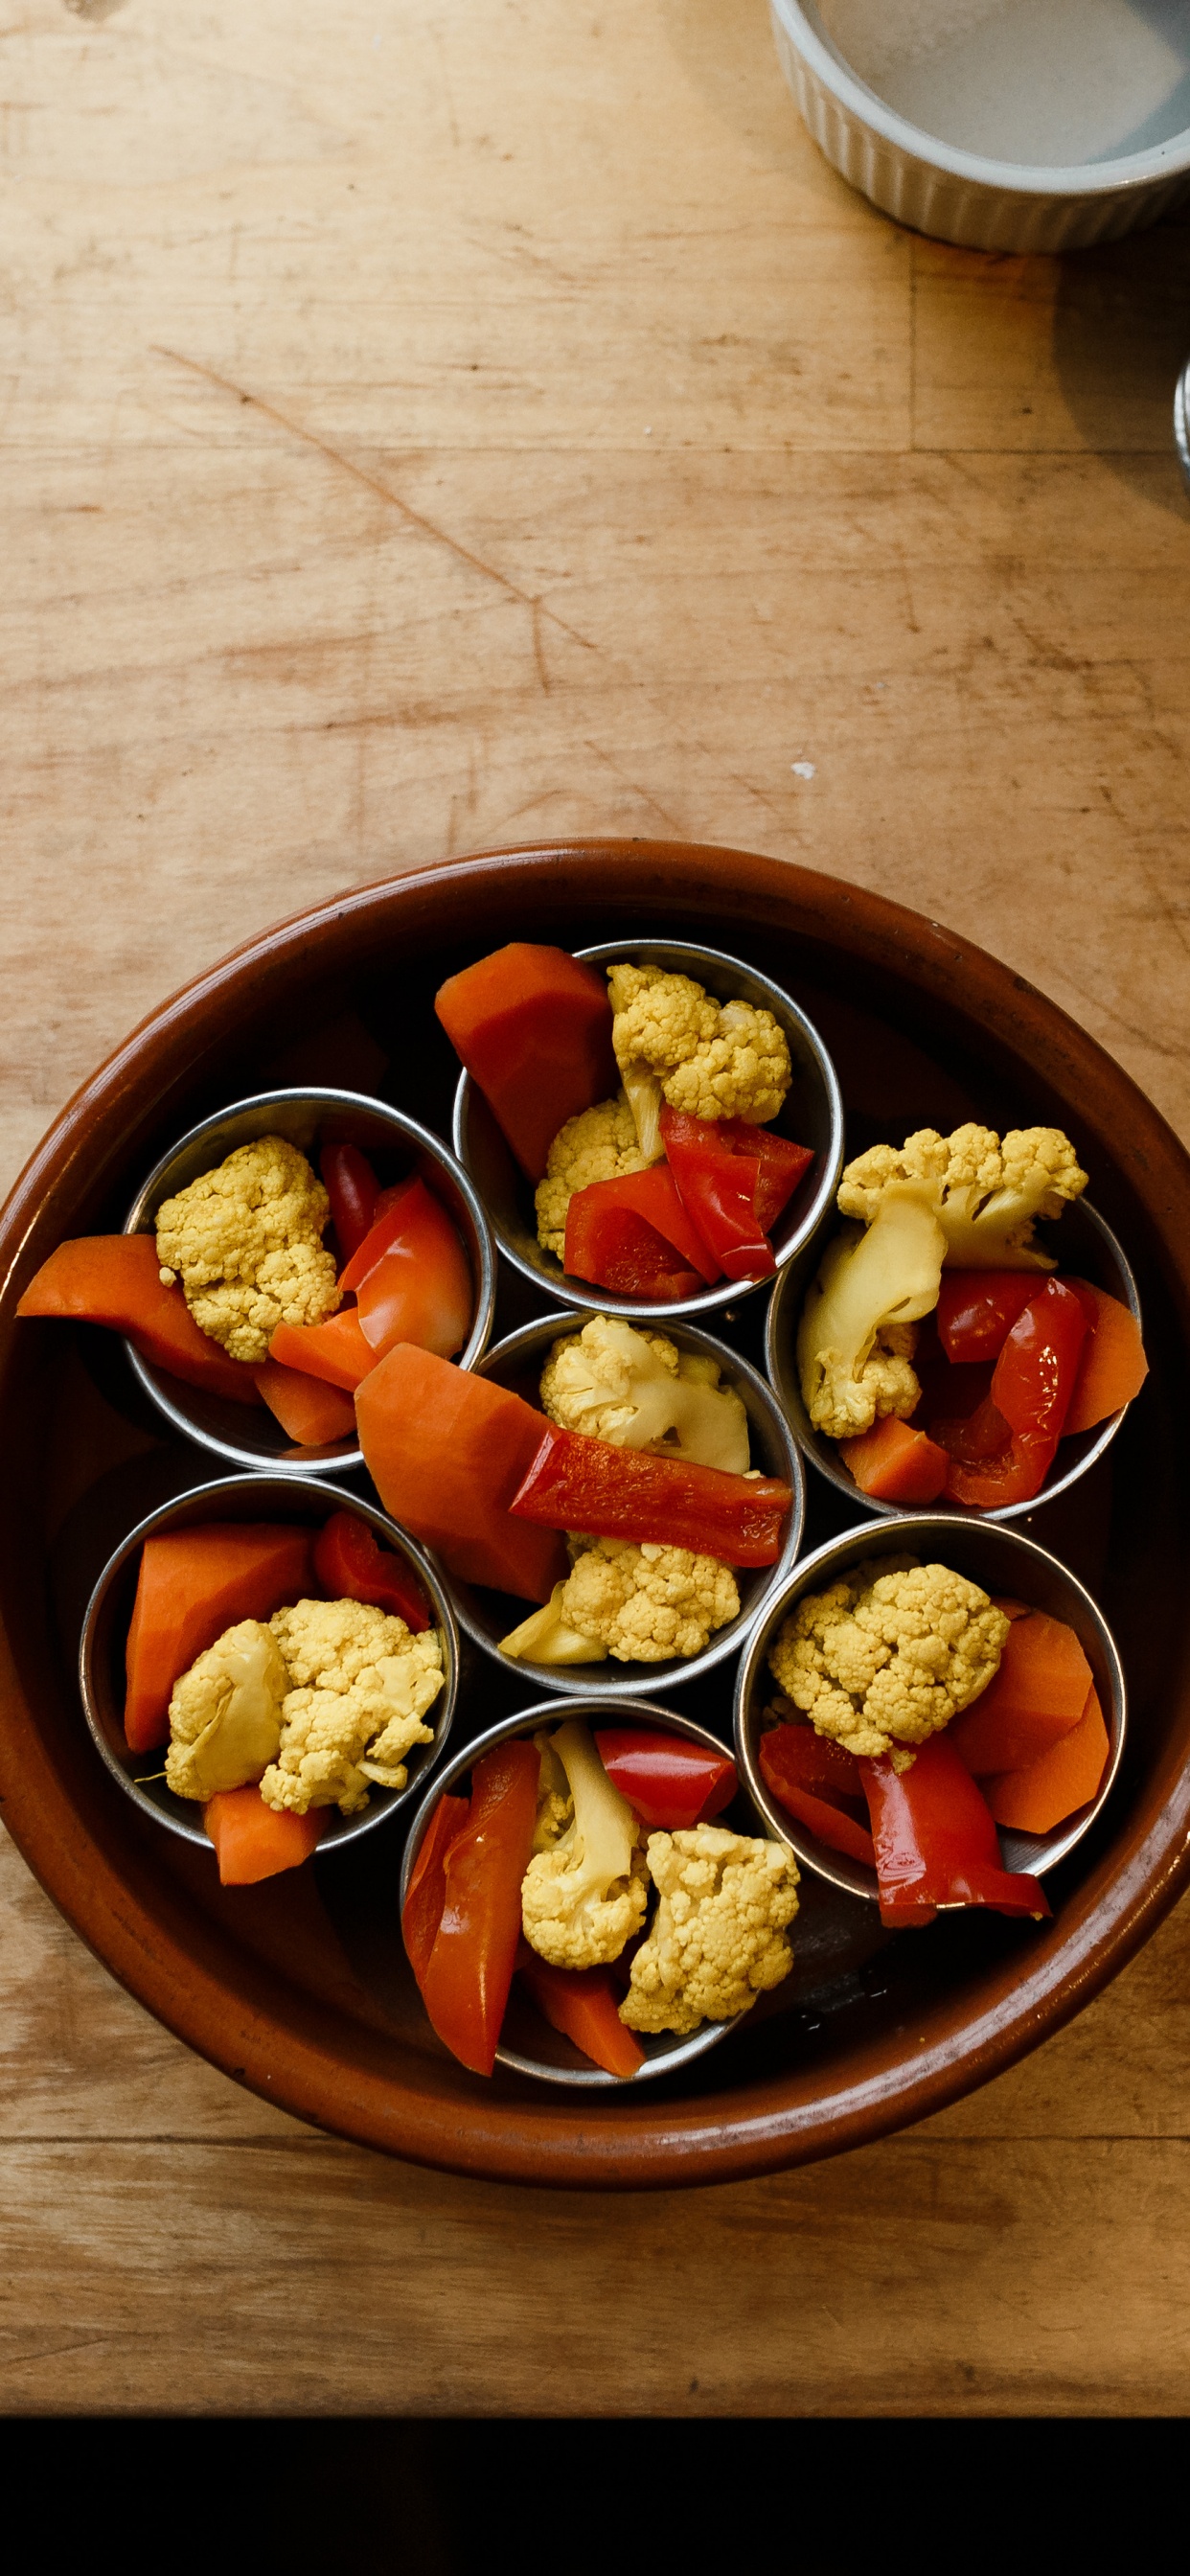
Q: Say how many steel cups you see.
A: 7